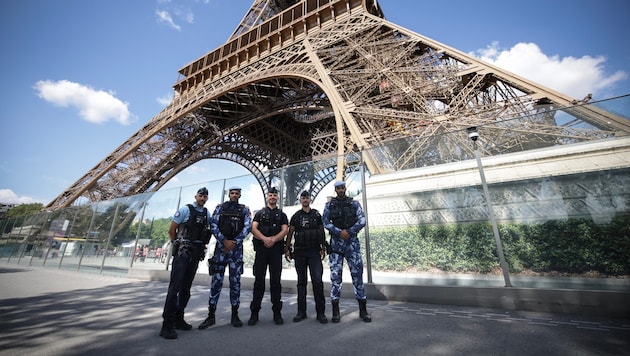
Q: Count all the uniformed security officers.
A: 5